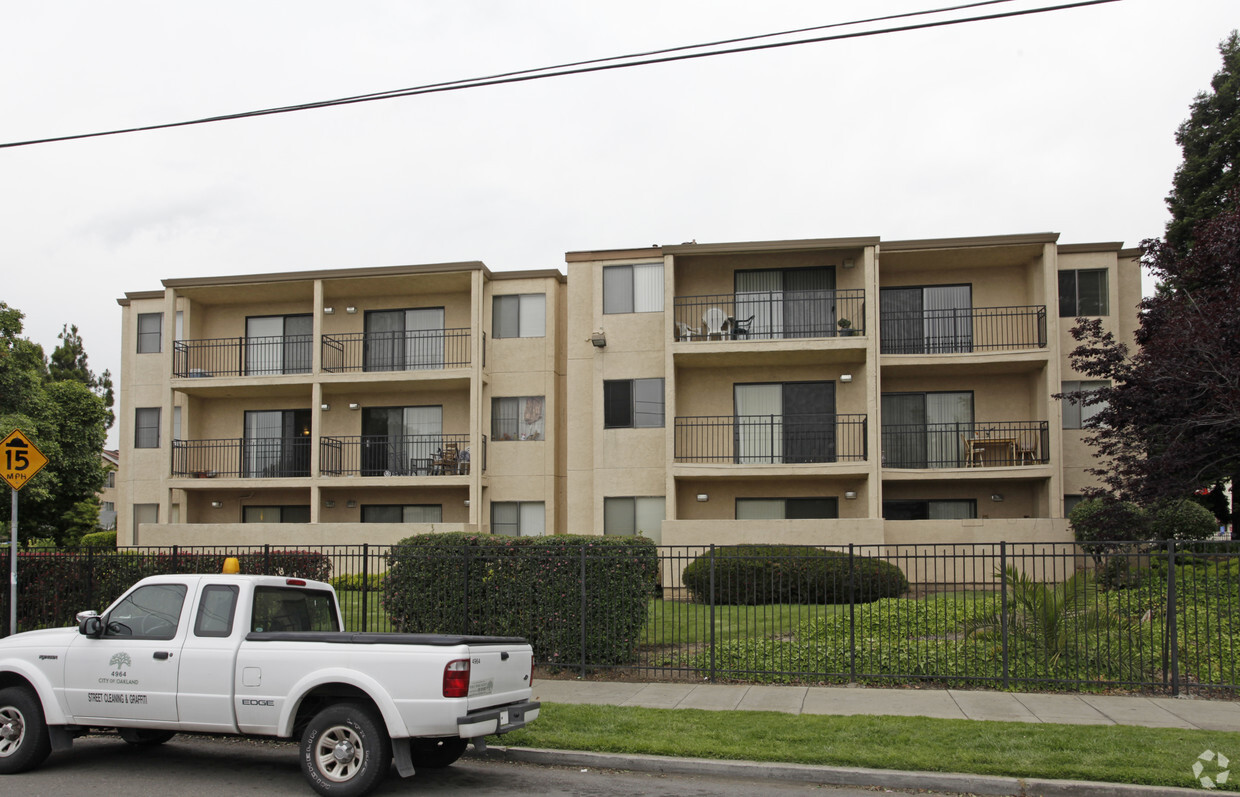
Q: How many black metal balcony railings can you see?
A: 8